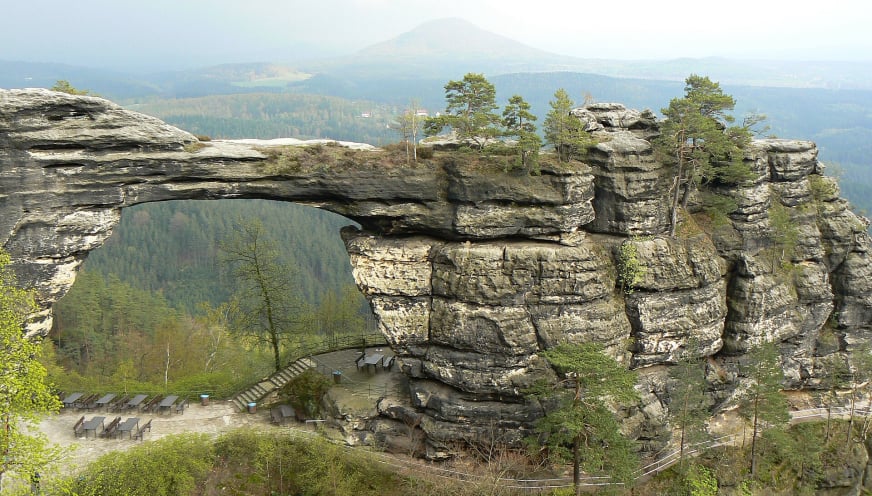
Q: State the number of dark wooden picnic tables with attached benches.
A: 8